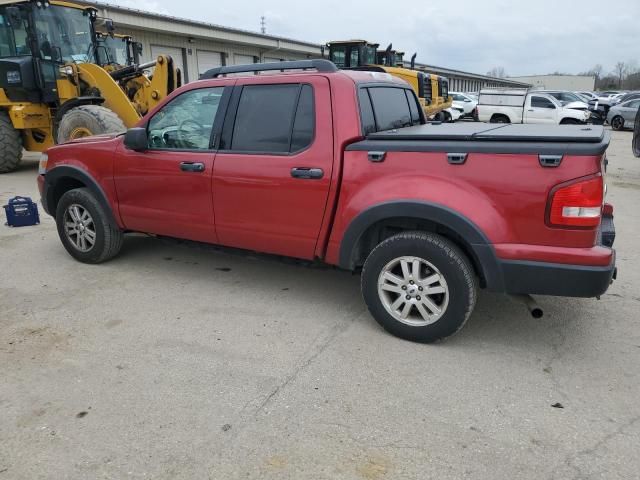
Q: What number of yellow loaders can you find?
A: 4